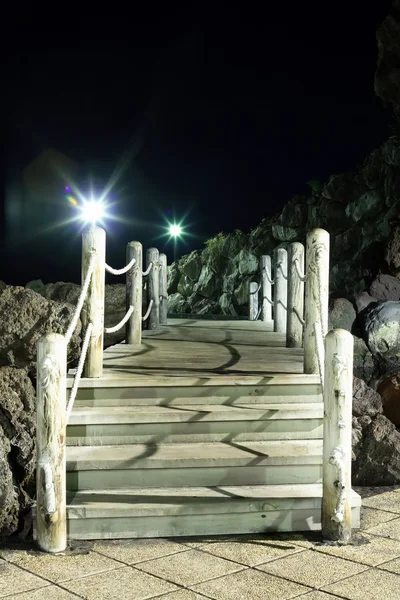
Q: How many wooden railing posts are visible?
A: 11